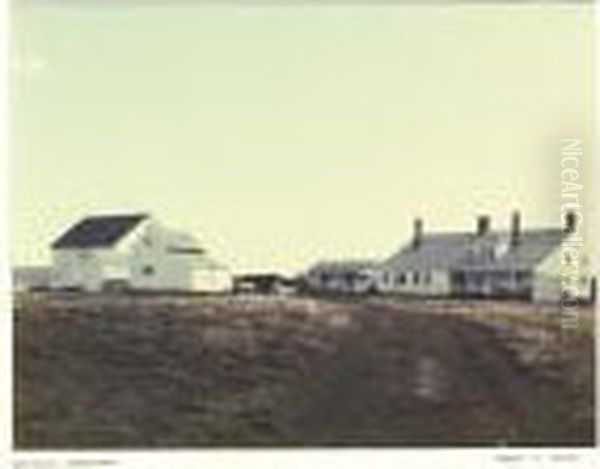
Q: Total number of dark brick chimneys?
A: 4